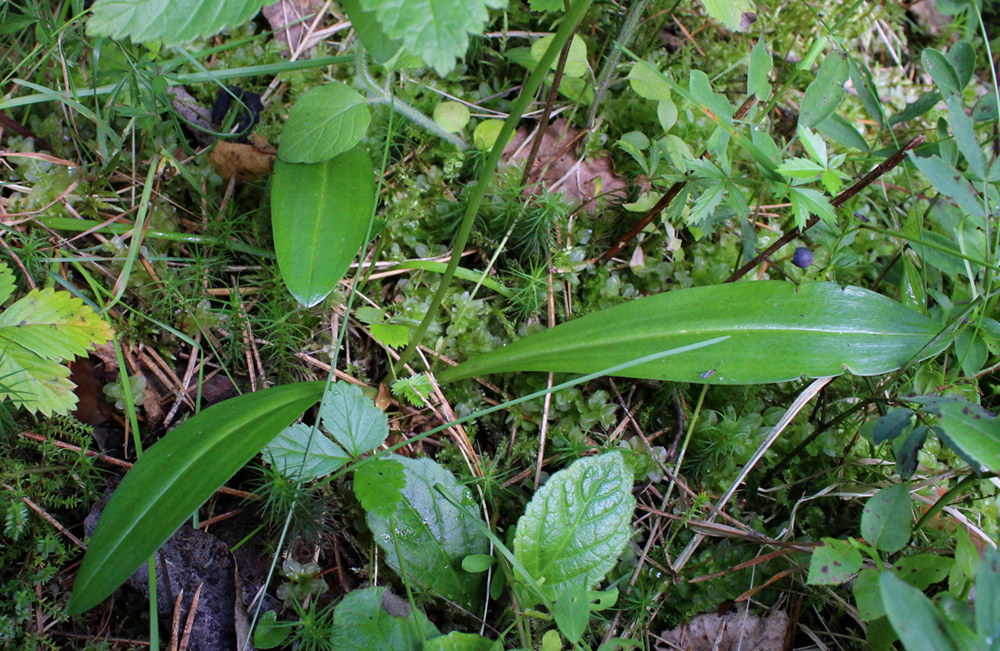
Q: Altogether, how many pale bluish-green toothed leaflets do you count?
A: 2